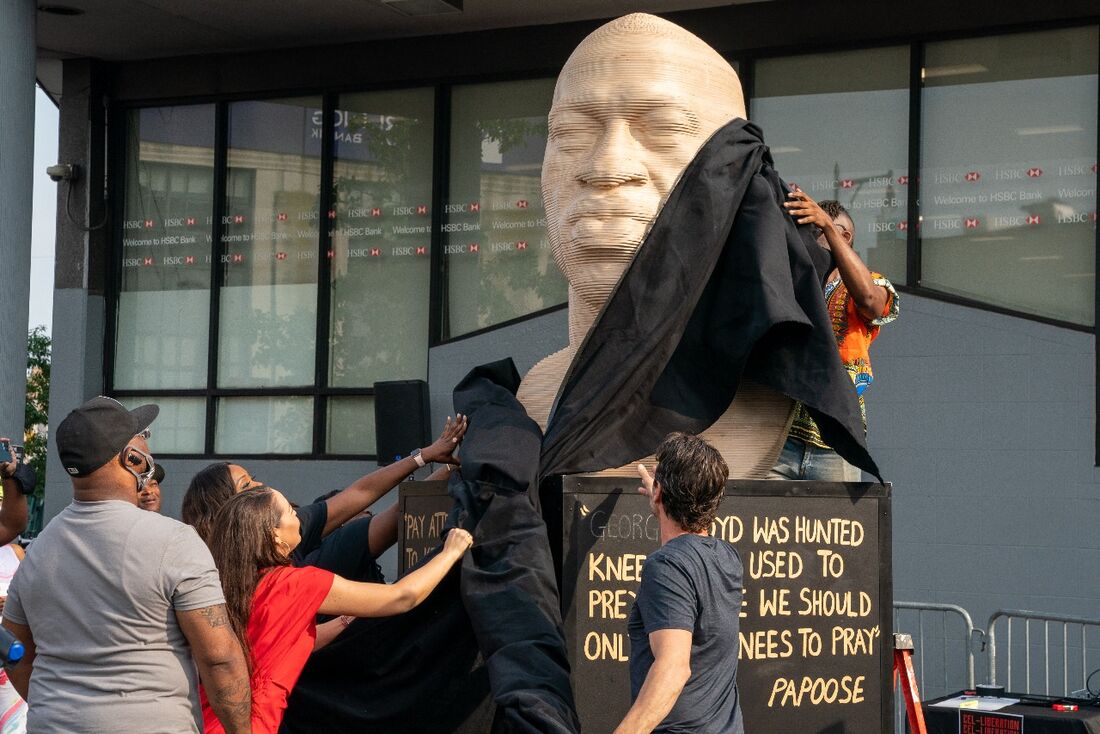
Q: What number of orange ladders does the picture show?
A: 1